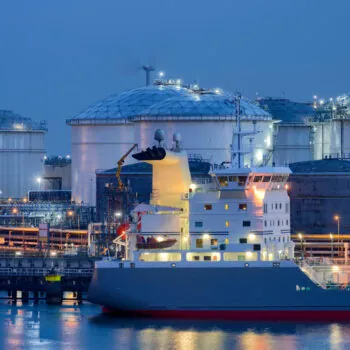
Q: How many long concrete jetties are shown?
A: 1